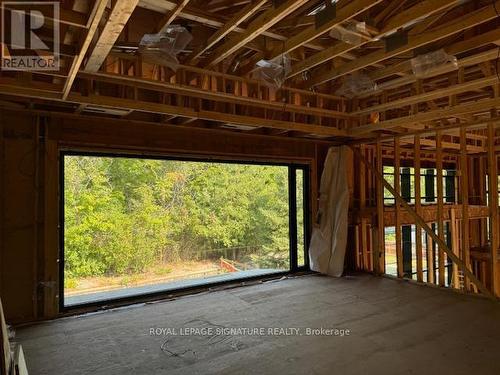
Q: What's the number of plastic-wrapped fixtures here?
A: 5